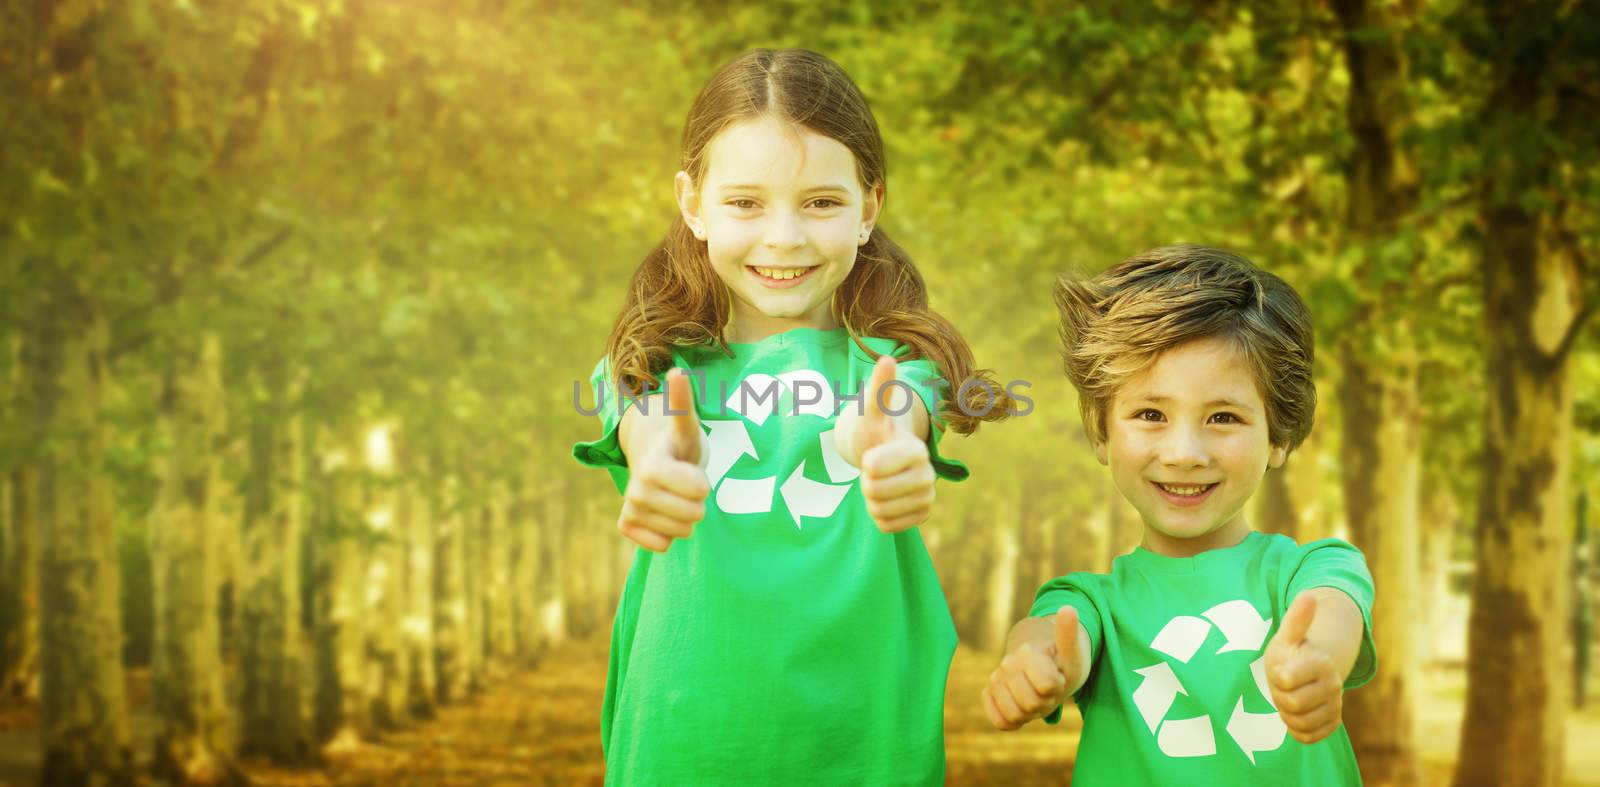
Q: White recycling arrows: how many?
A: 6